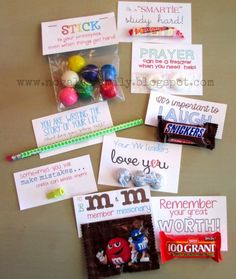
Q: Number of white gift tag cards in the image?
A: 9